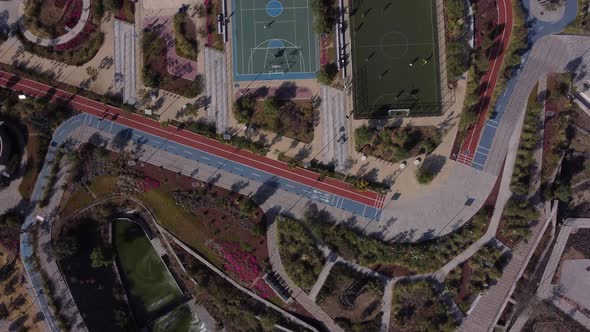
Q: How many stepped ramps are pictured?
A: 3